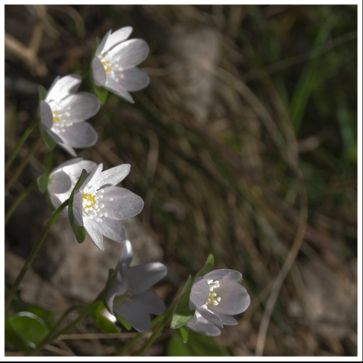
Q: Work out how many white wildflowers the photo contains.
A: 6